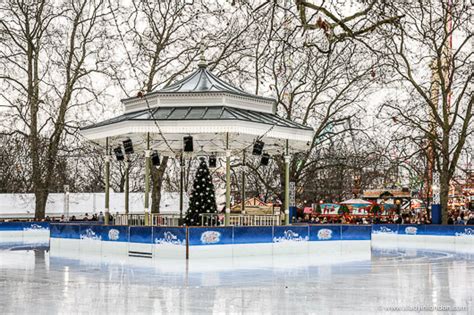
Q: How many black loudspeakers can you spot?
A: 7